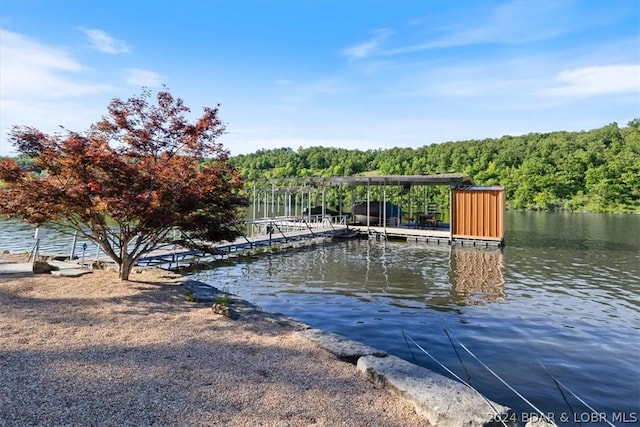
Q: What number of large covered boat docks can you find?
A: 1